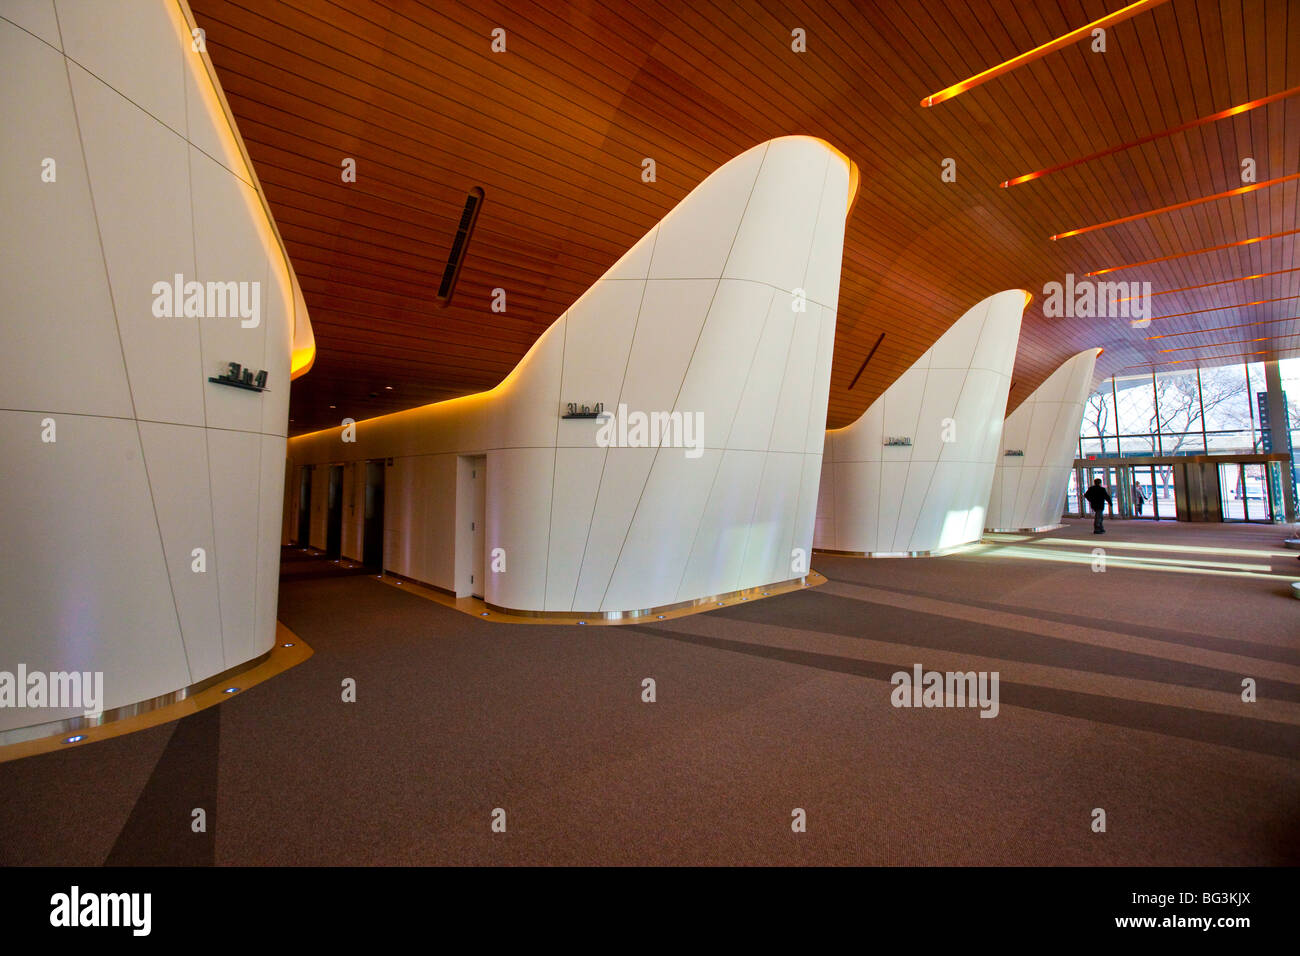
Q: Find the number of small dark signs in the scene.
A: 4